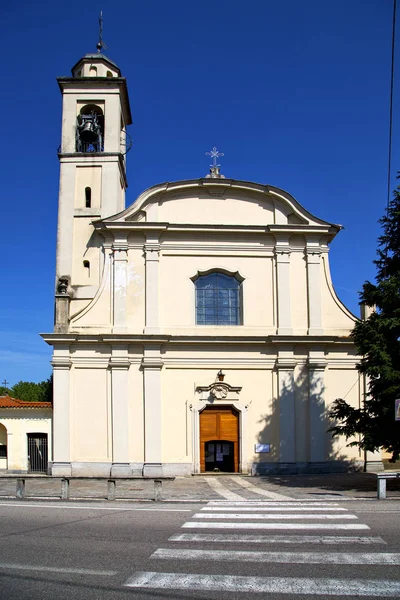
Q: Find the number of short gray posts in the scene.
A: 5